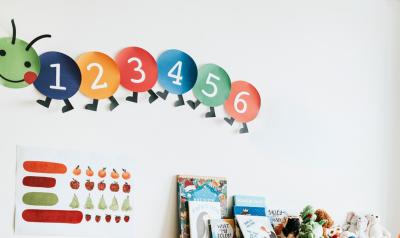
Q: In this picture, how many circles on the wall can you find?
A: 7